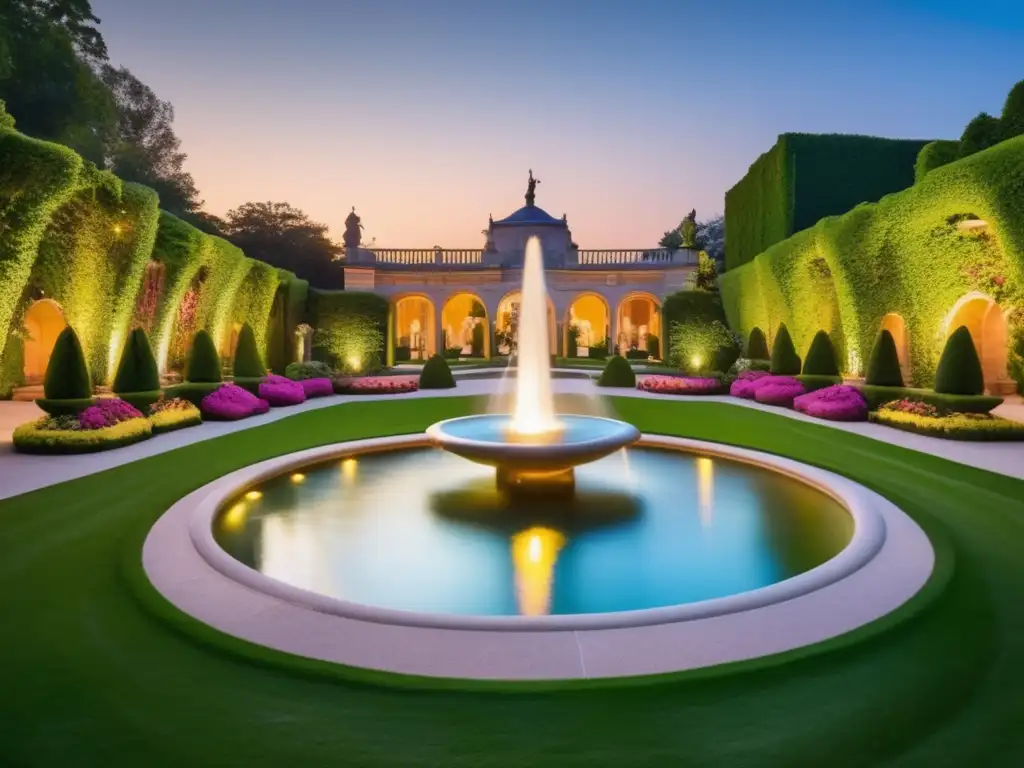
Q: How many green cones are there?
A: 11